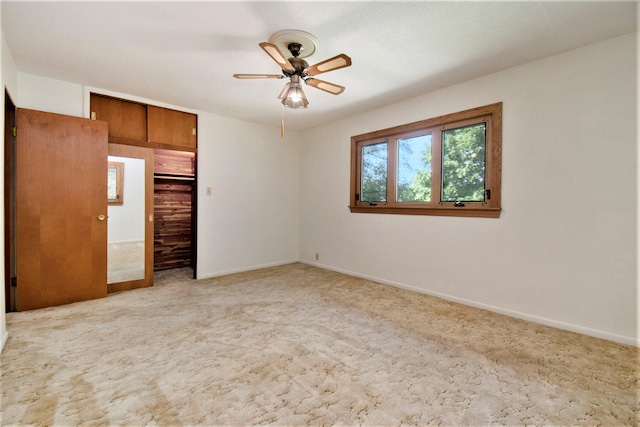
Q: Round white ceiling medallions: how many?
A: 1